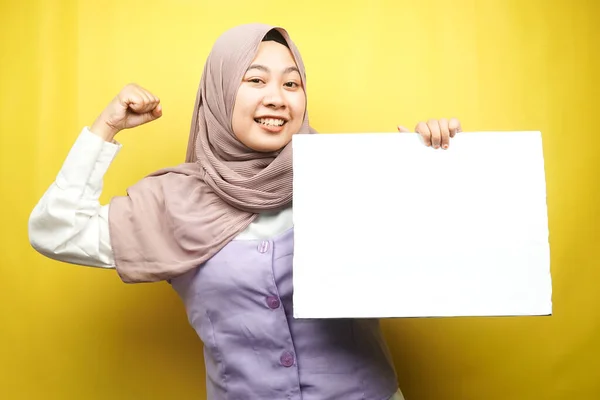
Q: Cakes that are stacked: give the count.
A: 0